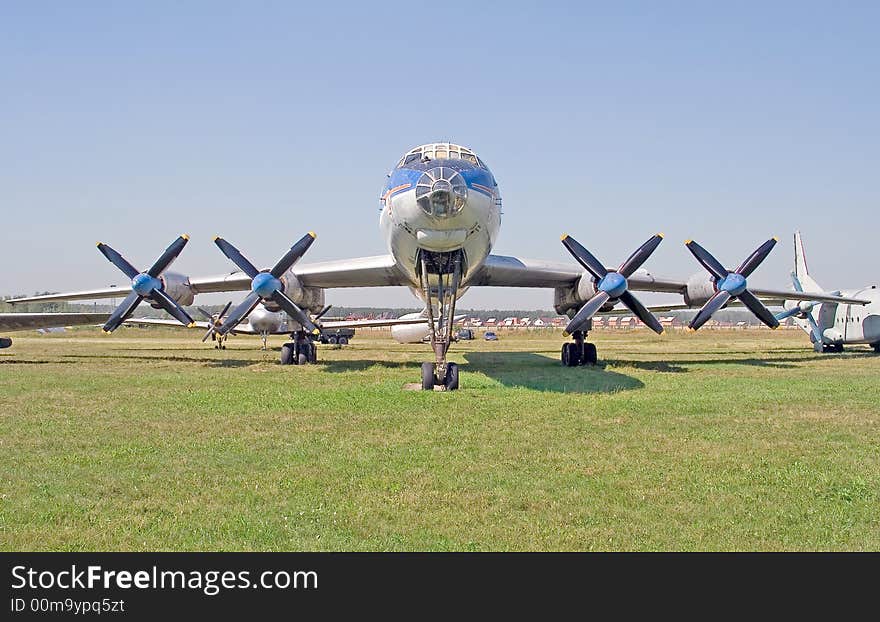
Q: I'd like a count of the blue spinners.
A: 4